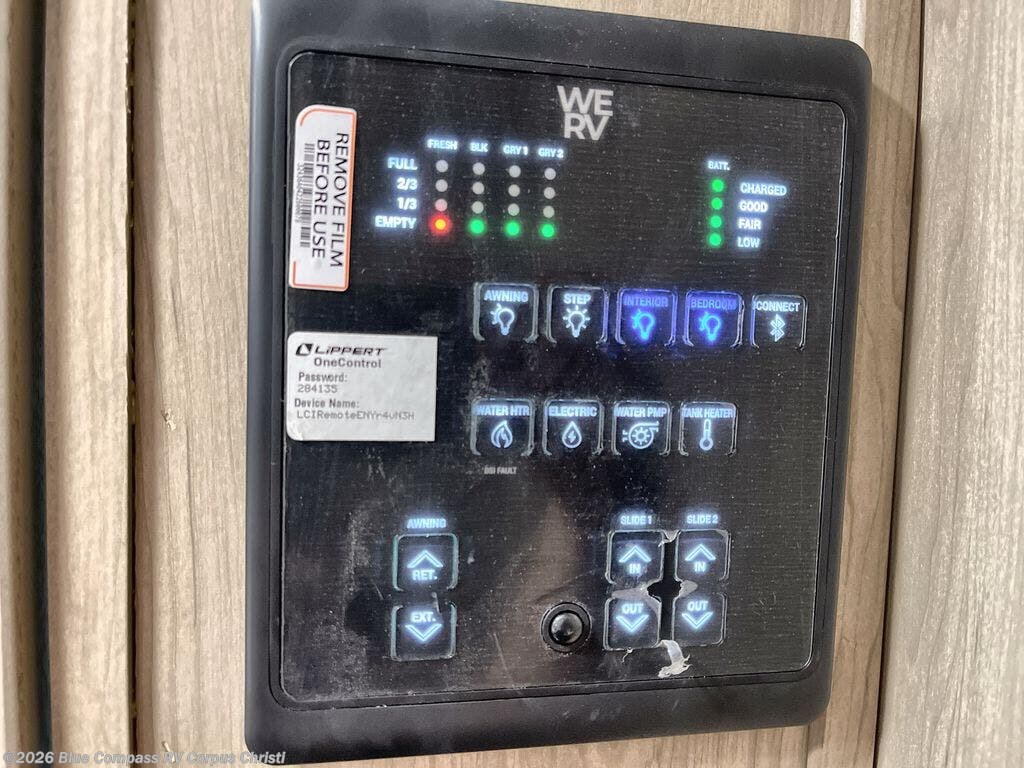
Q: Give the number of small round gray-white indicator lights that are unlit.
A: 12